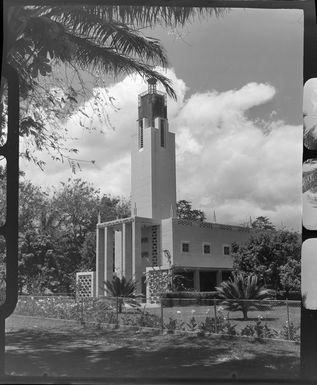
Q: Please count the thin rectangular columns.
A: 4